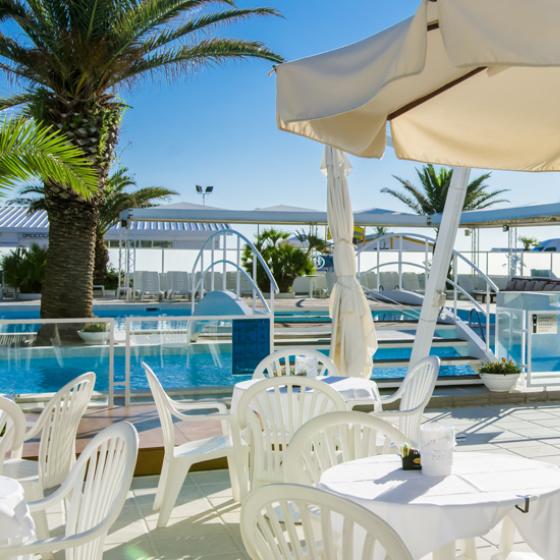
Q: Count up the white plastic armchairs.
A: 9